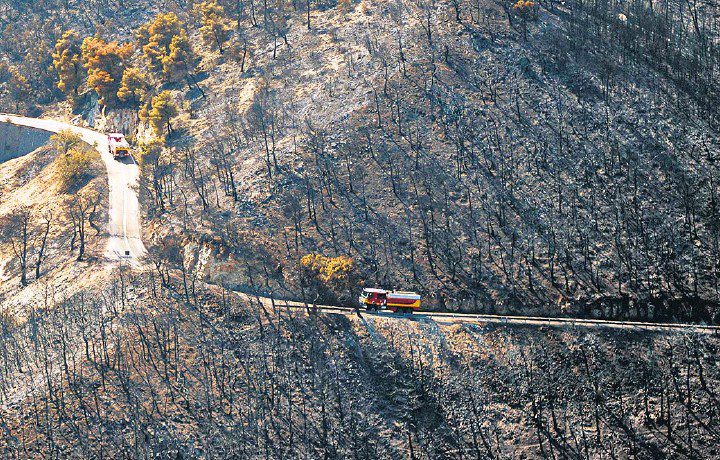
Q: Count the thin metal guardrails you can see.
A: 1